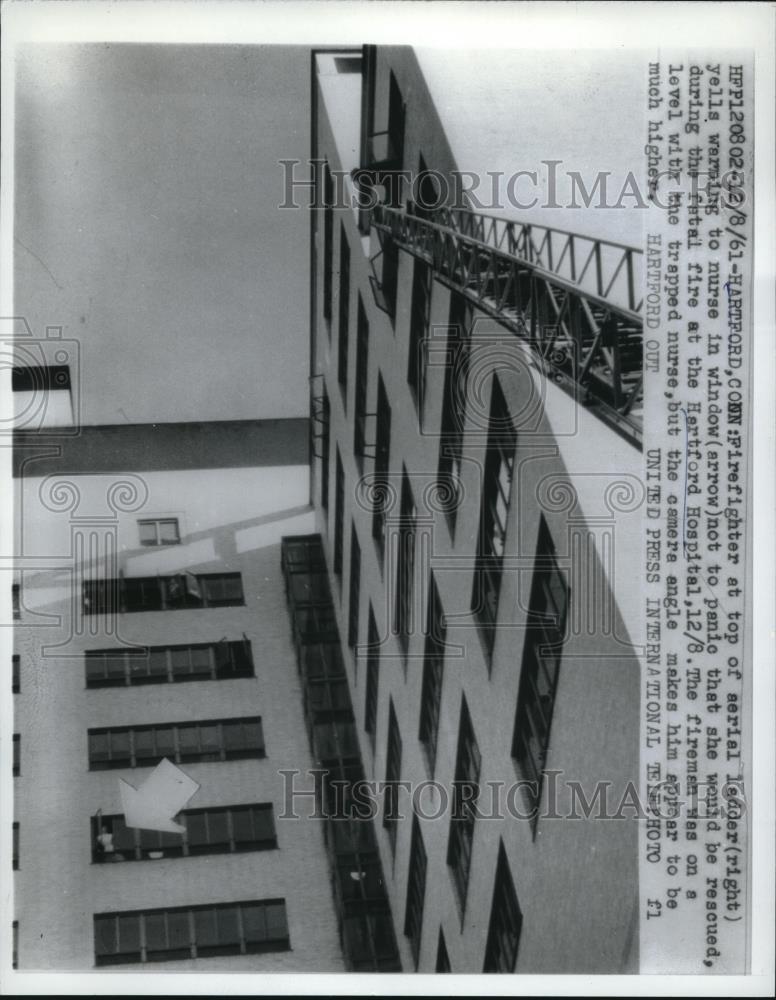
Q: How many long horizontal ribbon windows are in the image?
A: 5